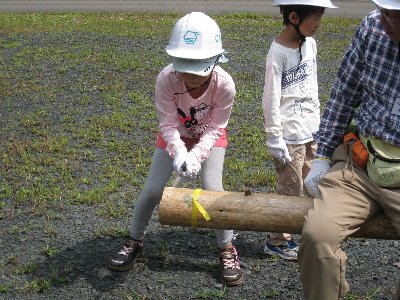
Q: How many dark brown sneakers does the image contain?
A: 2